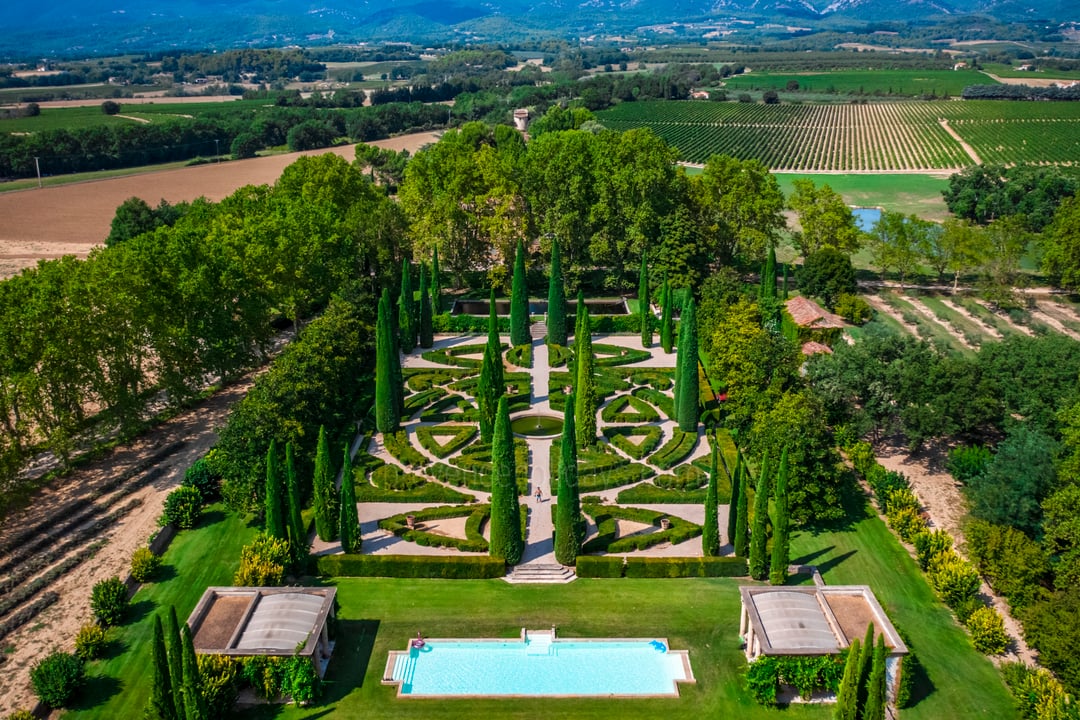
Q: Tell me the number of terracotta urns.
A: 6